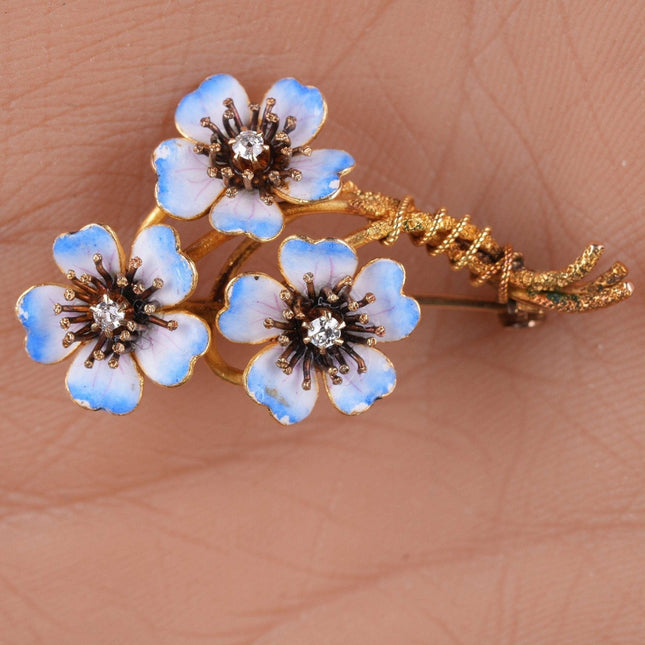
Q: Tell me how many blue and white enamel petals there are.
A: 15